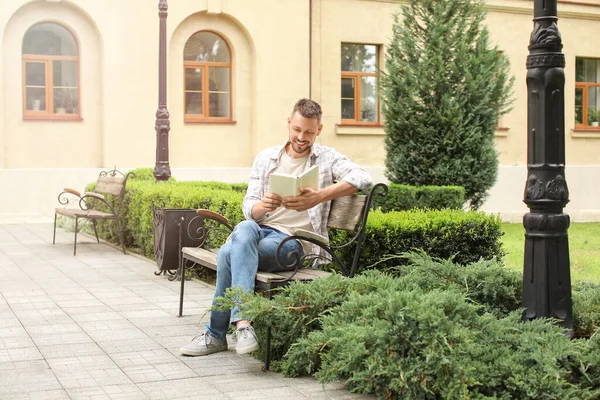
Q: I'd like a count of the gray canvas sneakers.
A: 2